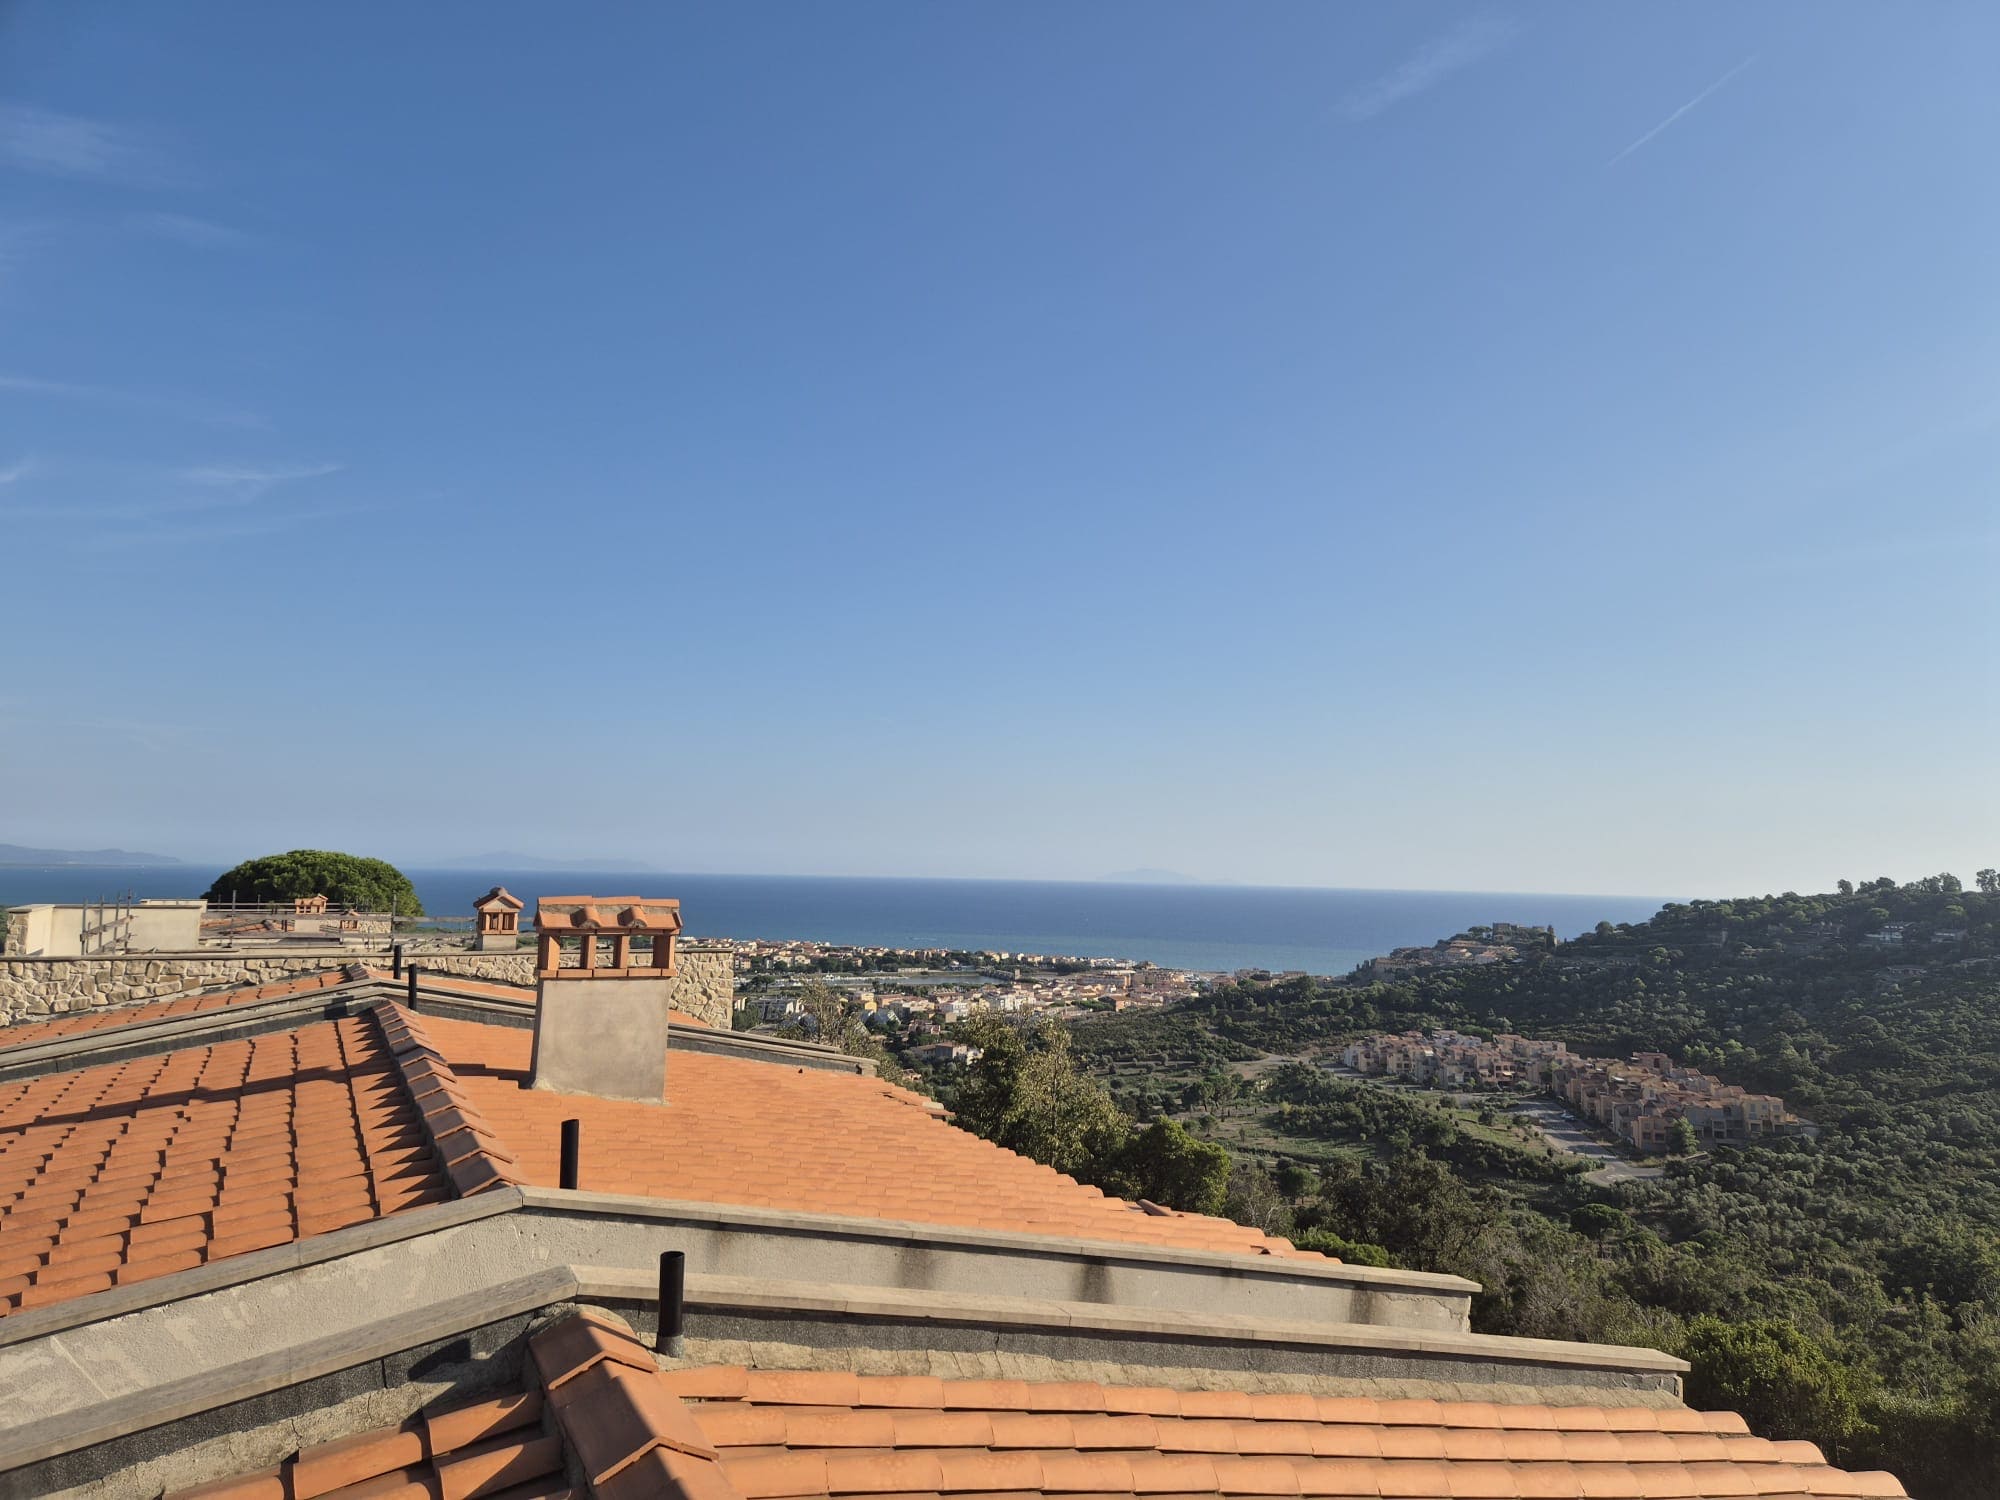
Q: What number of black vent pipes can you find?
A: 4